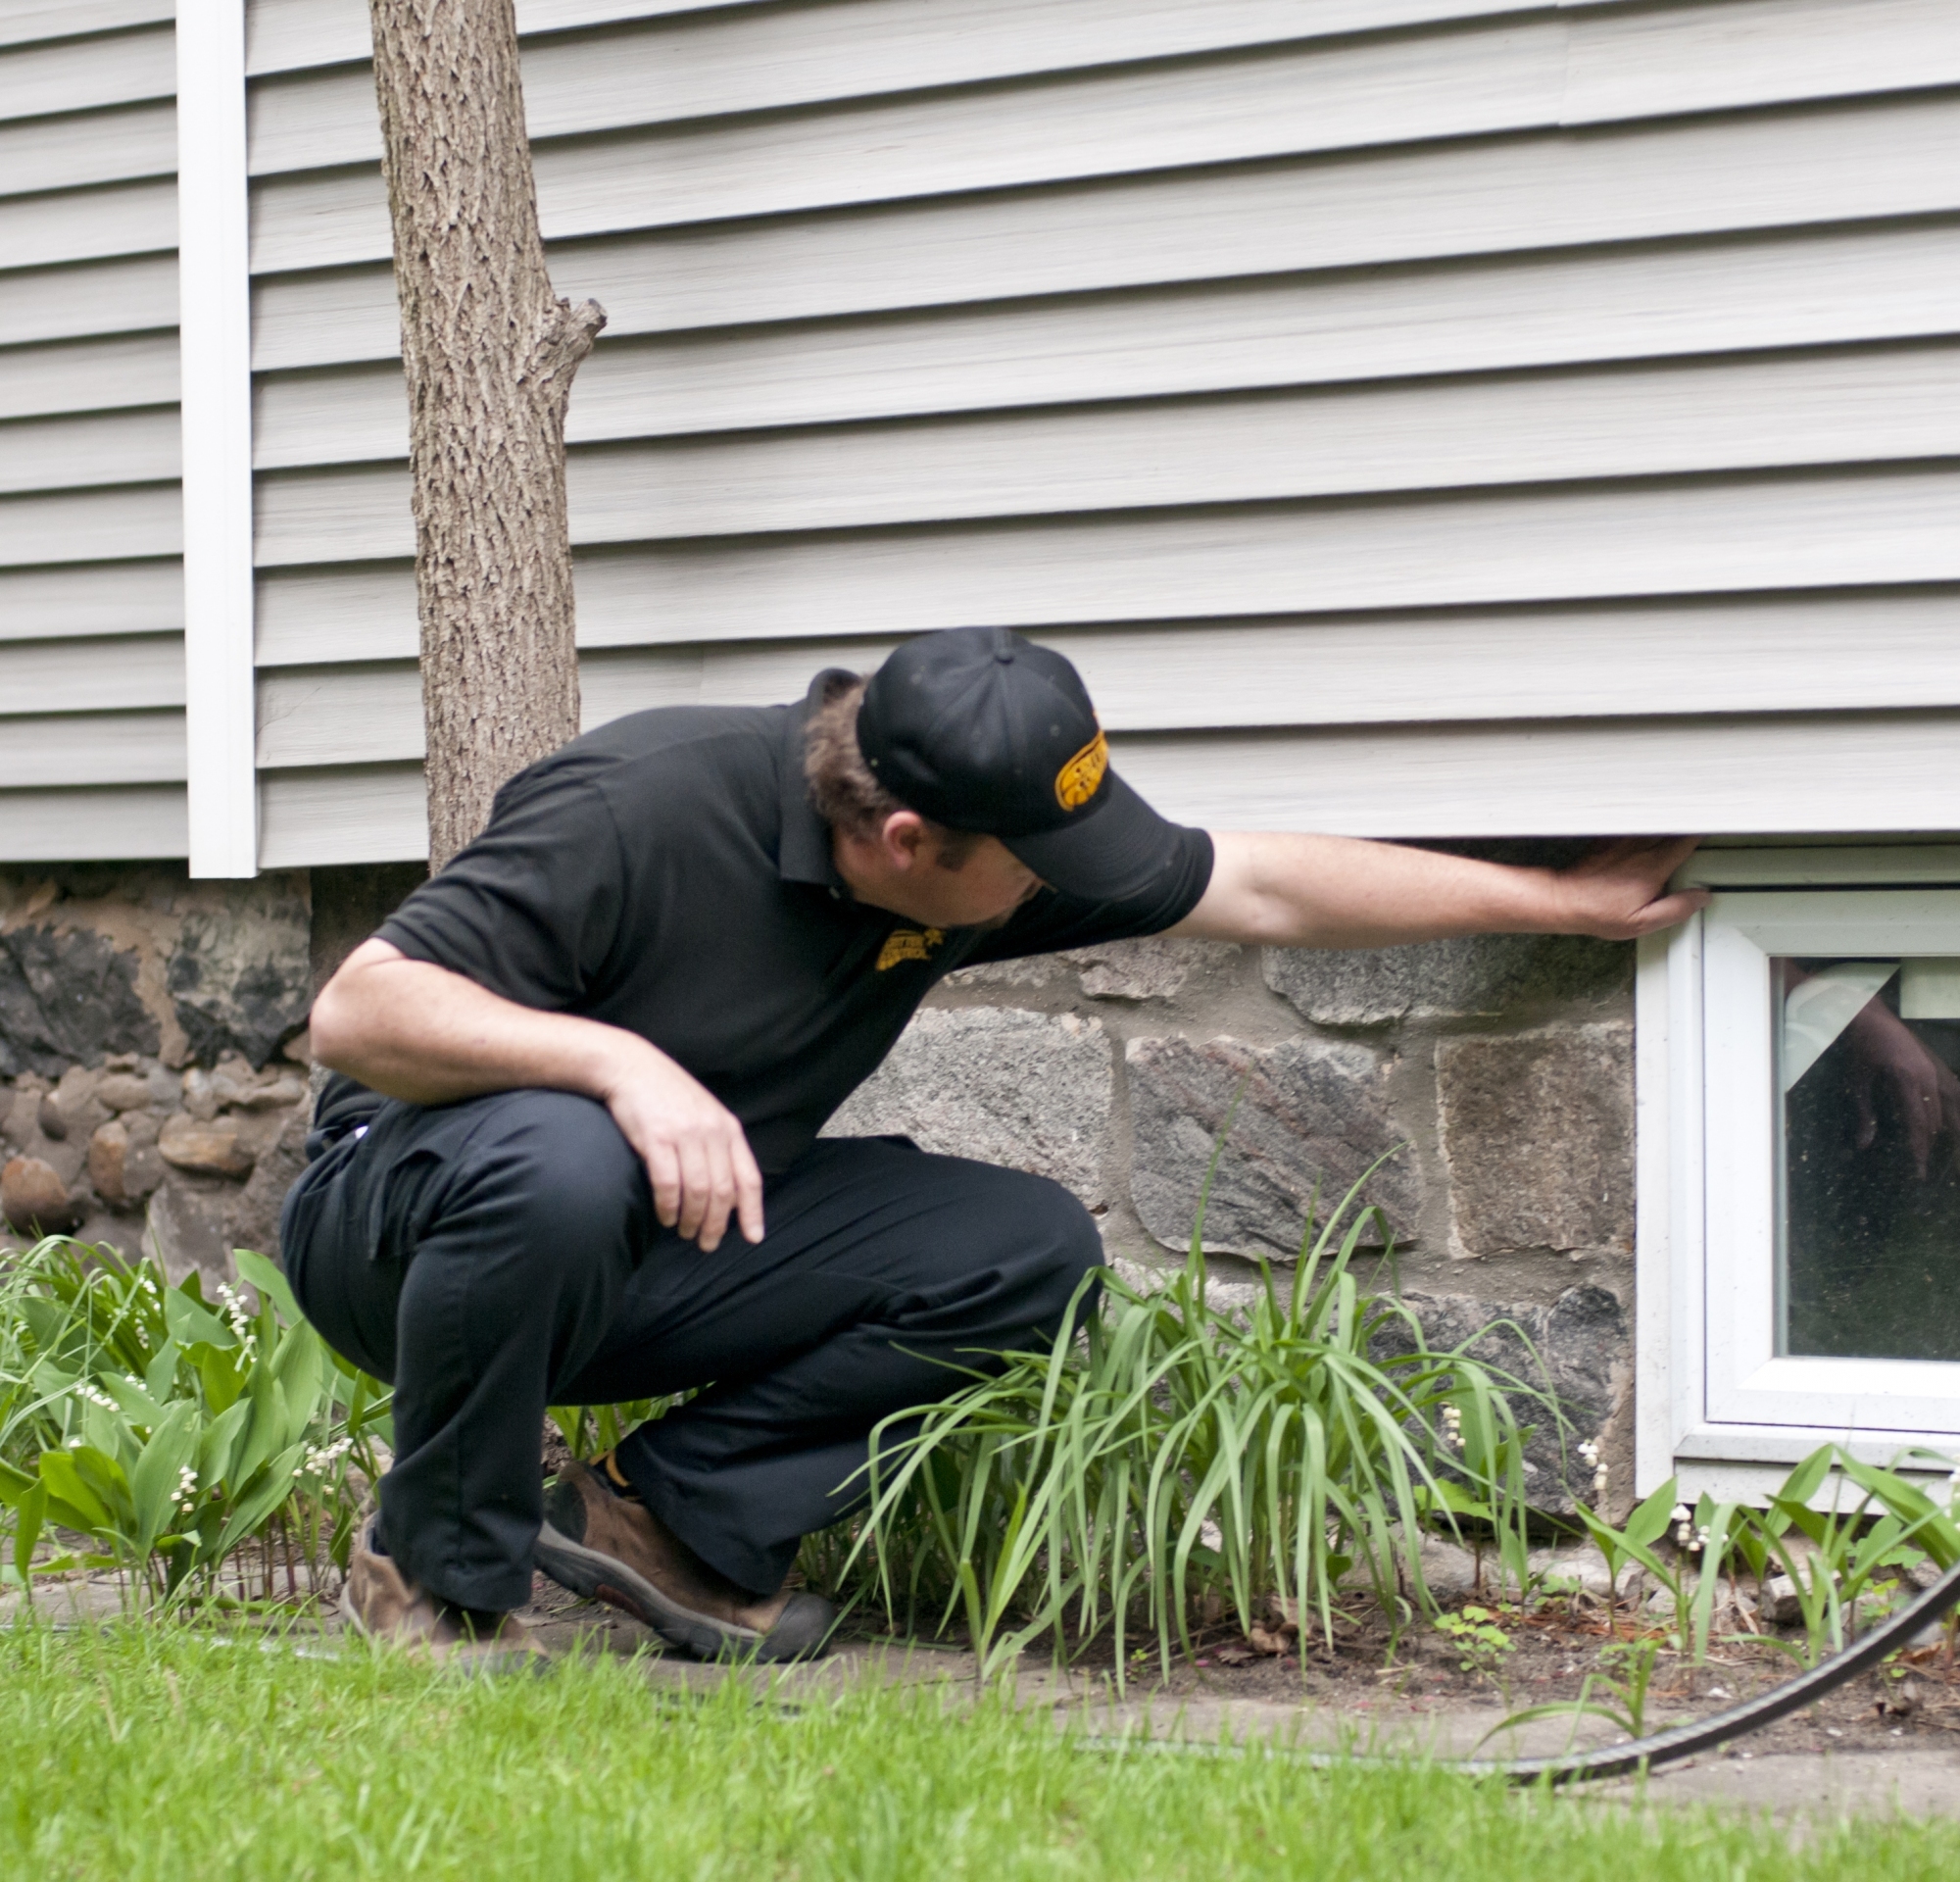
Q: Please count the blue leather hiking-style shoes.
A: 0